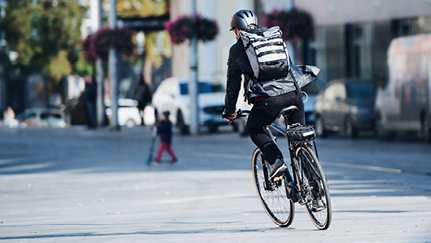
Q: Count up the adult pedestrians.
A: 2